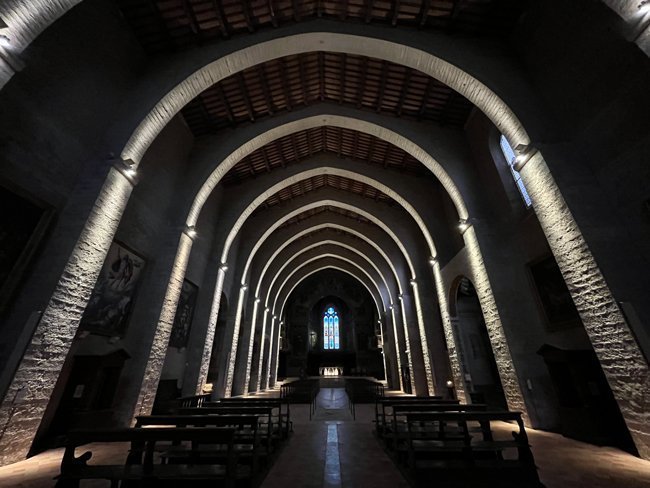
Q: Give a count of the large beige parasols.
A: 0